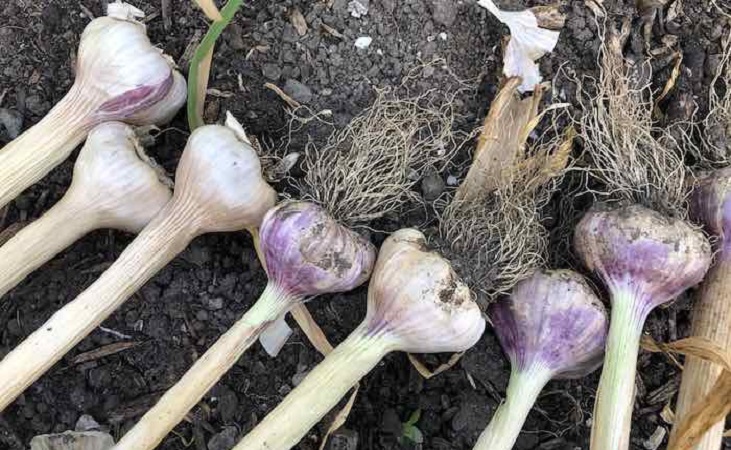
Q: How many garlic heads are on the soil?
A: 8